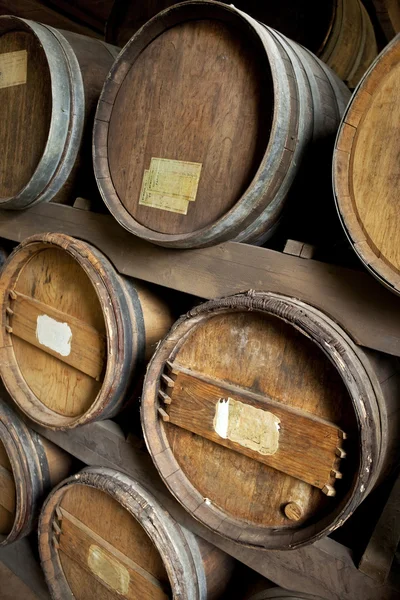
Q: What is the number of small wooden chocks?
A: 2